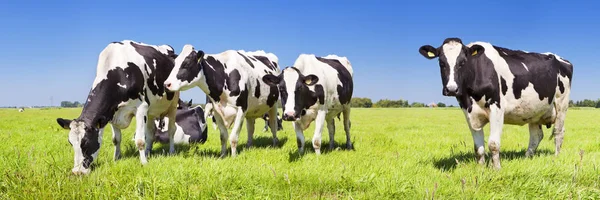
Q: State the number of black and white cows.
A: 5